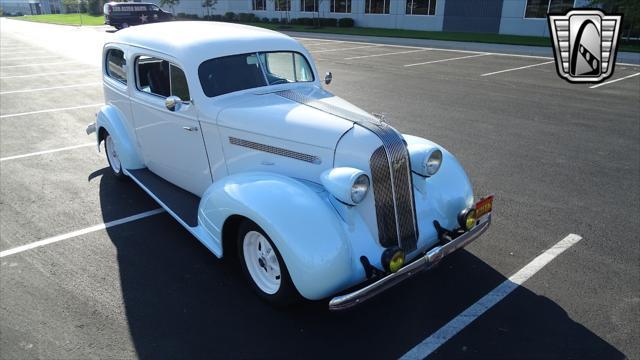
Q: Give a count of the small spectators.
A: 0